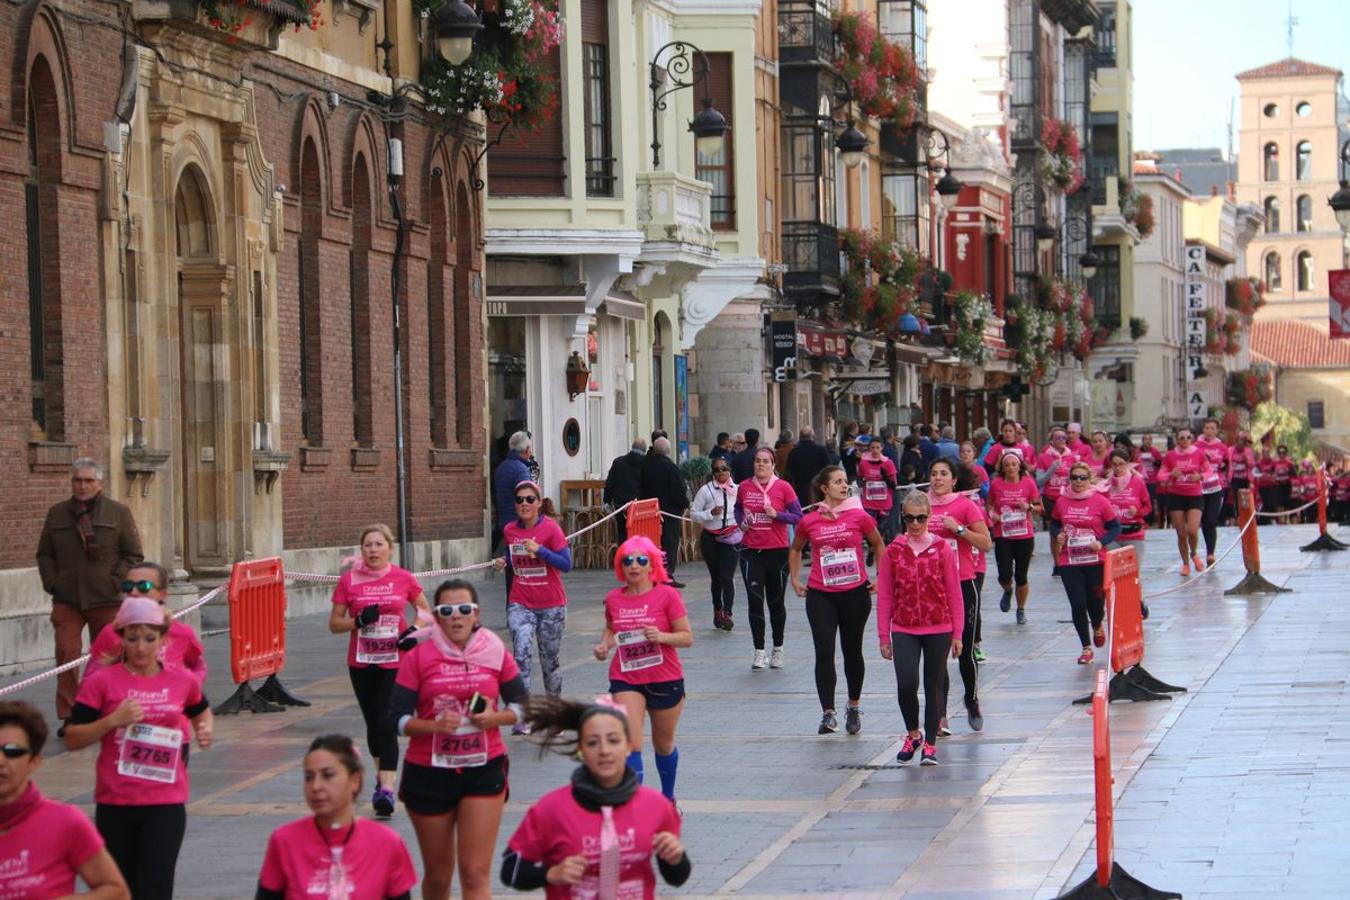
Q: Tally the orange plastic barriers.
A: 6